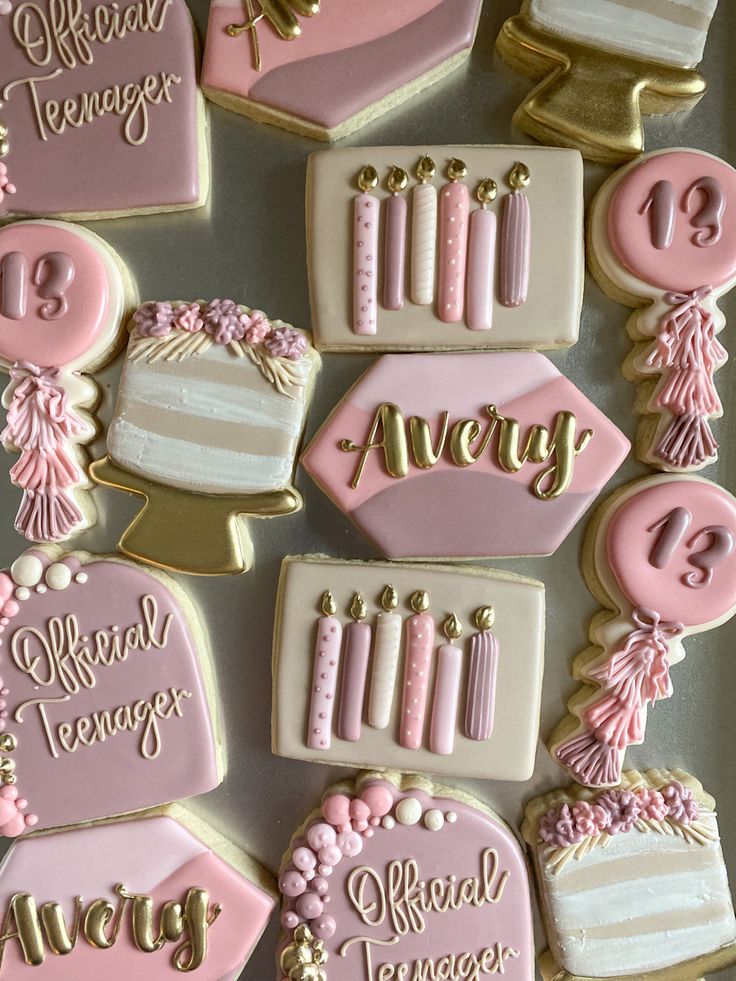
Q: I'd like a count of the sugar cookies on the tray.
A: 14